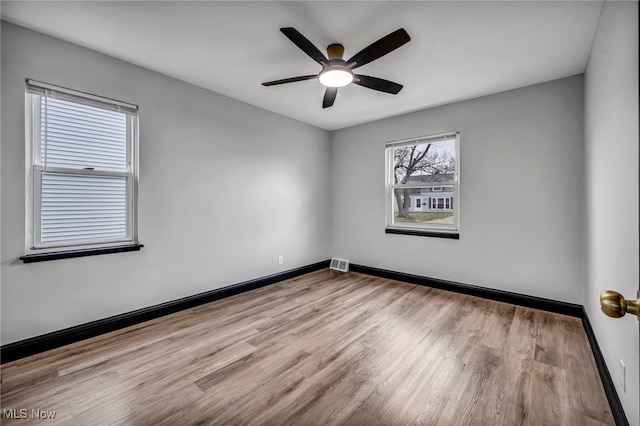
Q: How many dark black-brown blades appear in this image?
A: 5